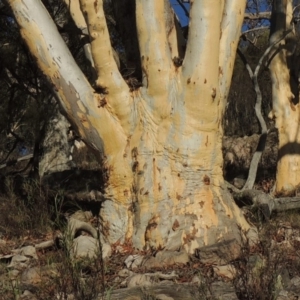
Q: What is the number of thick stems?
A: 5